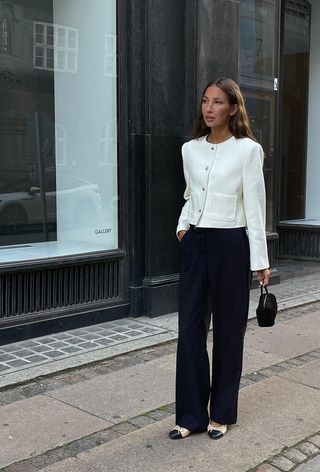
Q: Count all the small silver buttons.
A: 4